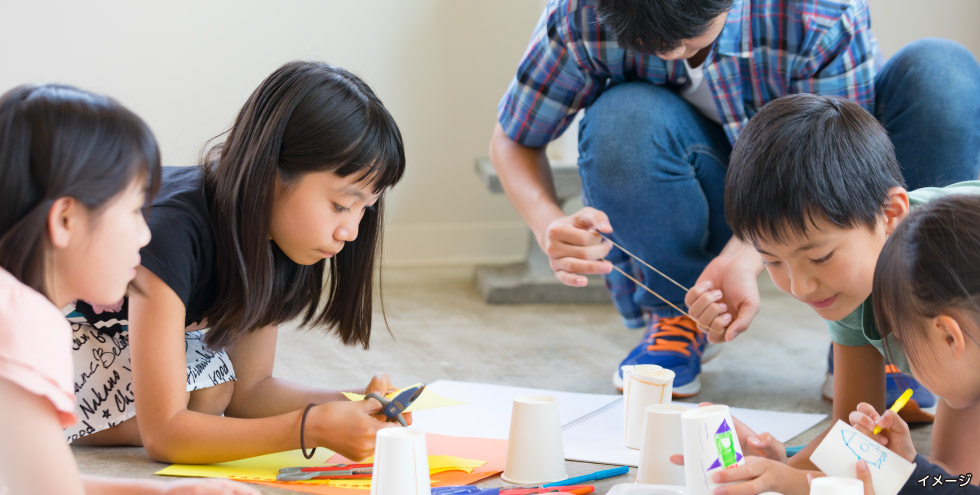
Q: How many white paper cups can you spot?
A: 6